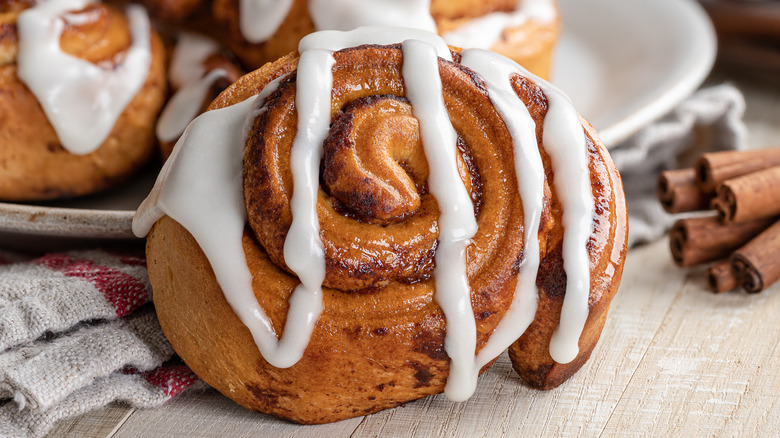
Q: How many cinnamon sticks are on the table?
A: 6